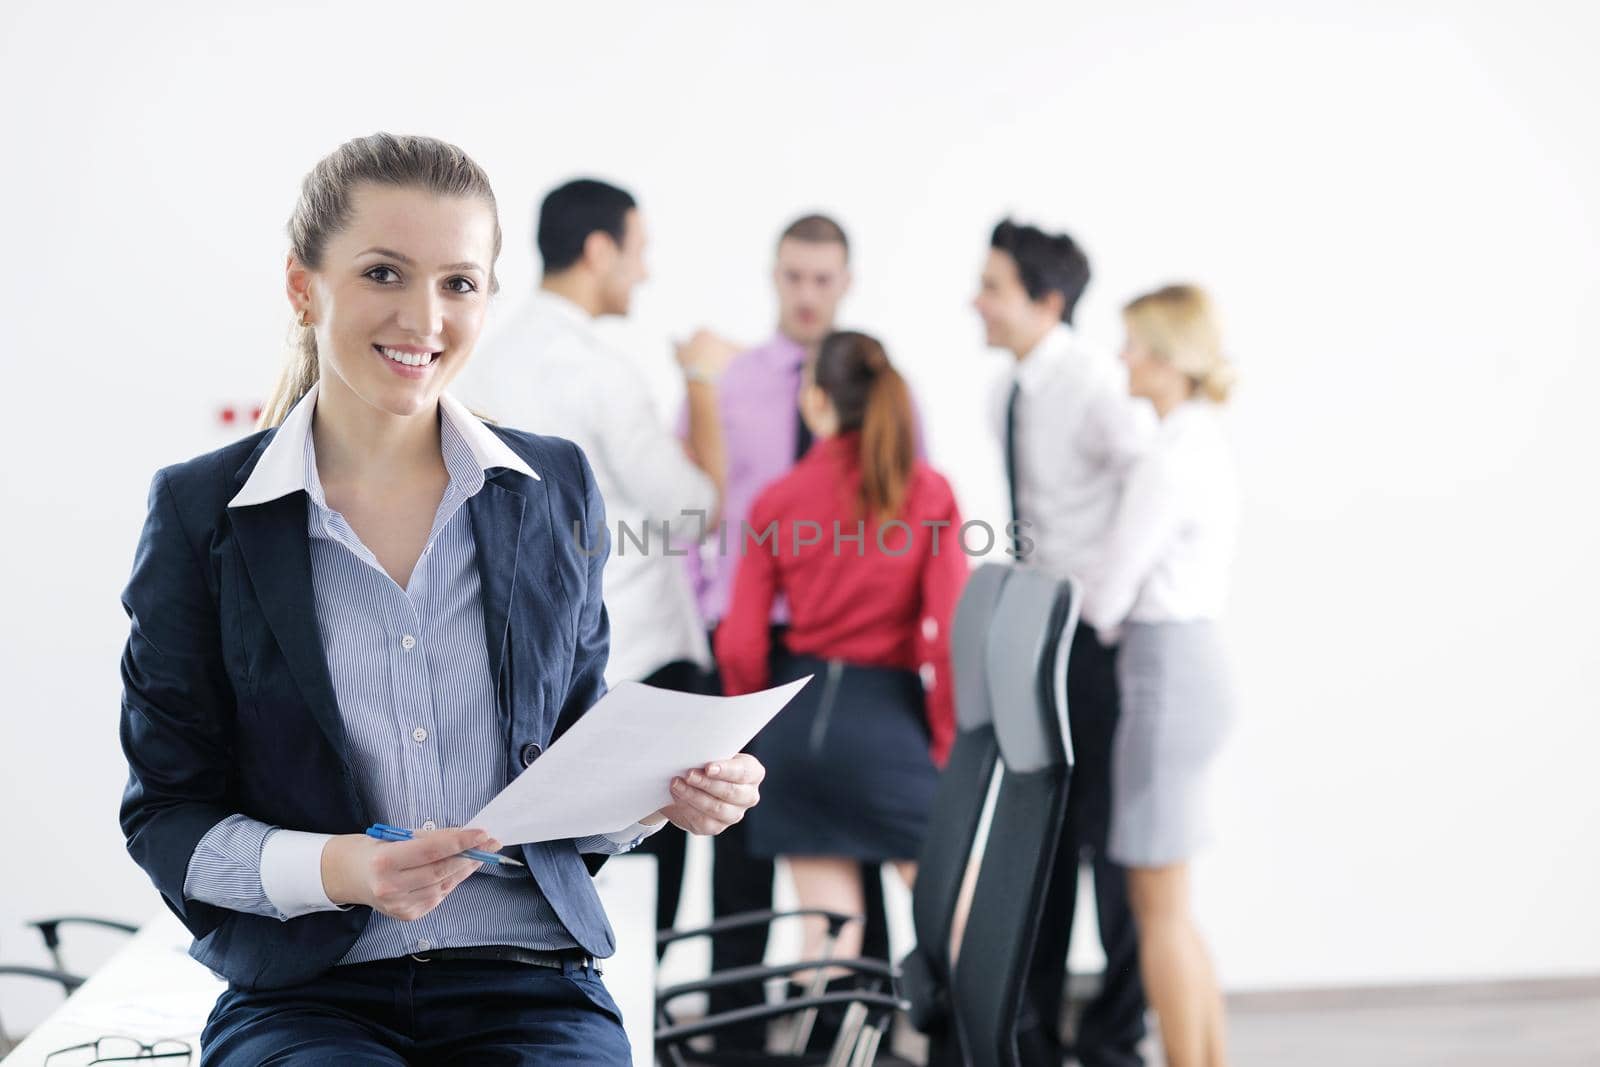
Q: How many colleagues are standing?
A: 5